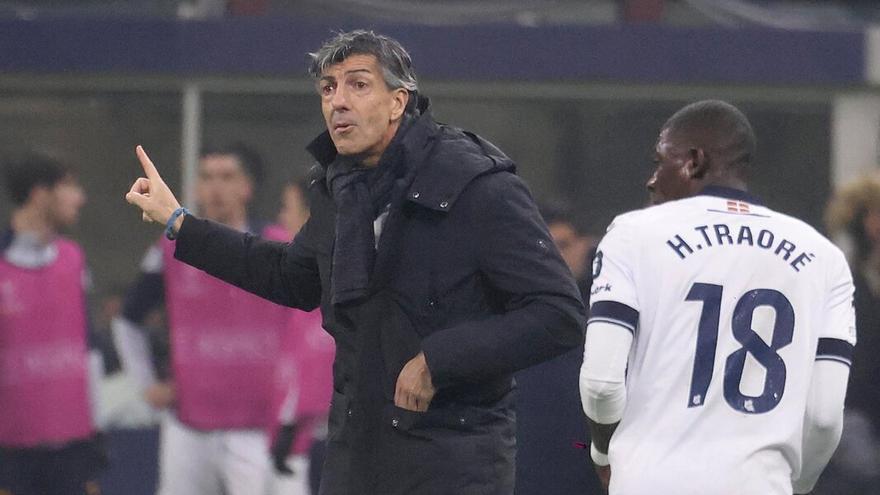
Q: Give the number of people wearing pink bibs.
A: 3